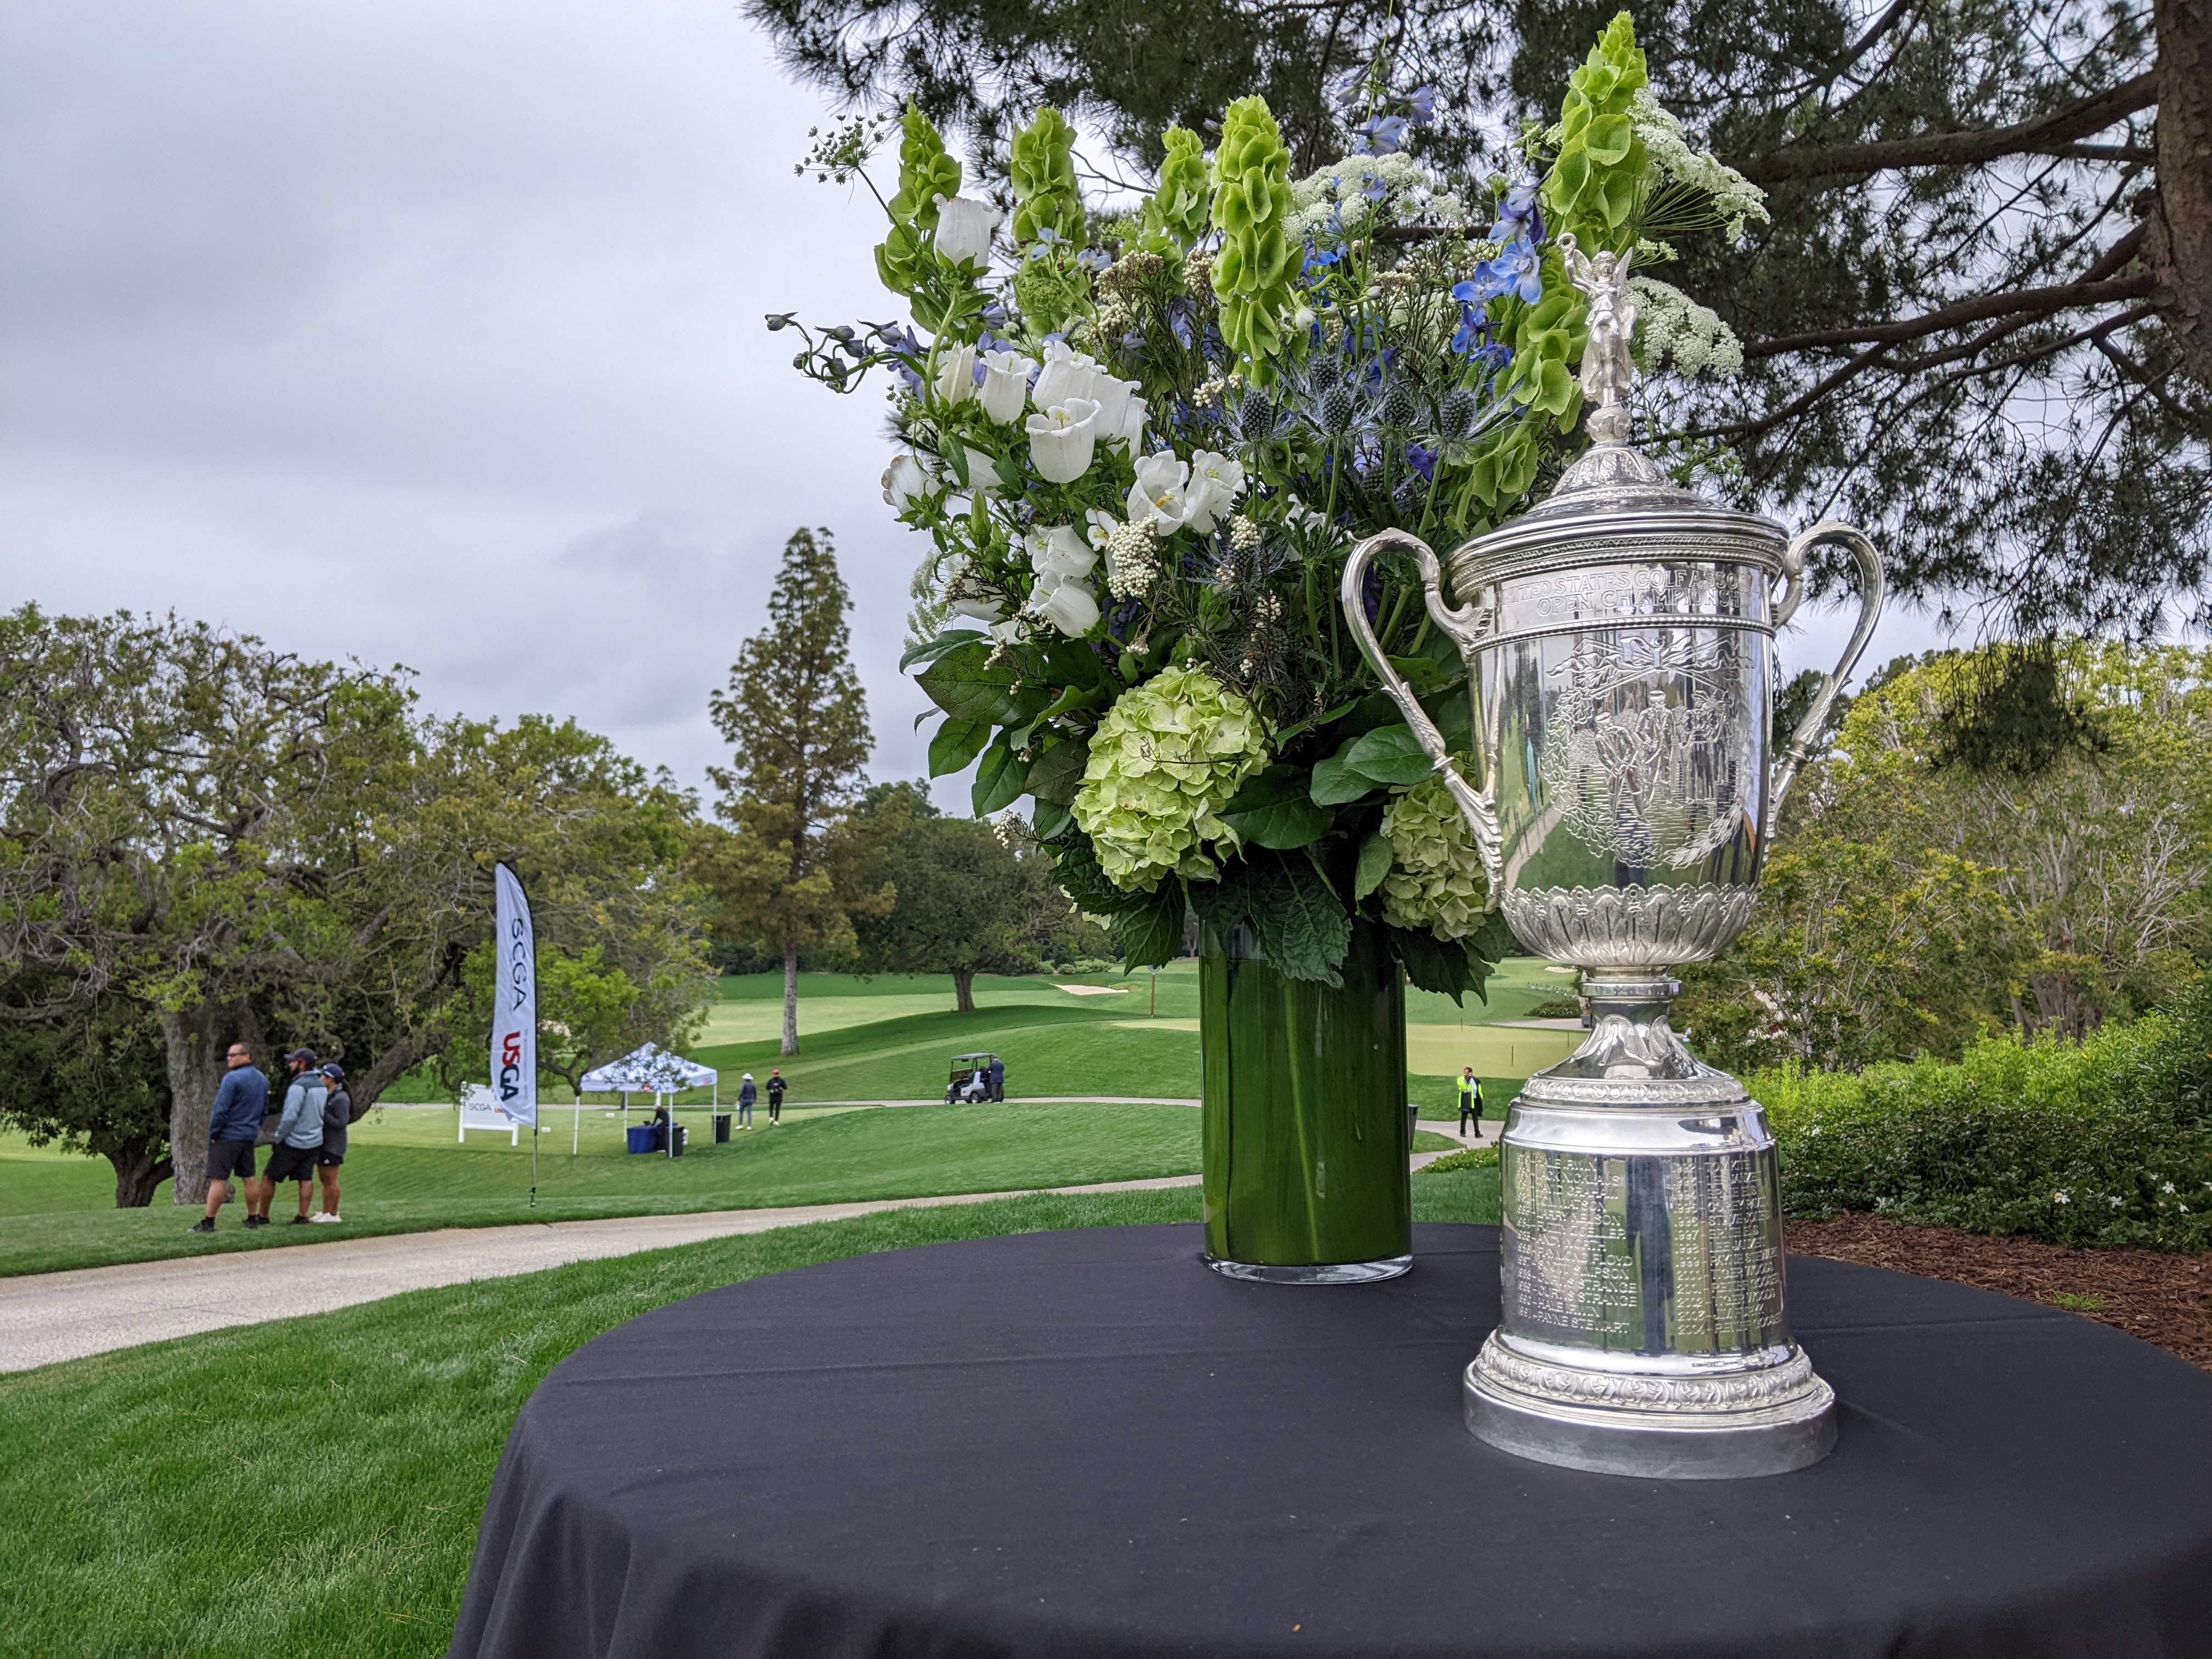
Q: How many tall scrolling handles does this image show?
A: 2